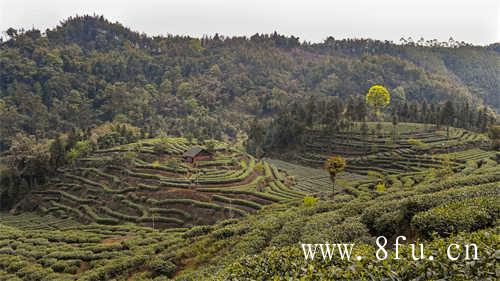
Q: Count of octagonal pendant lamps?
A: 0